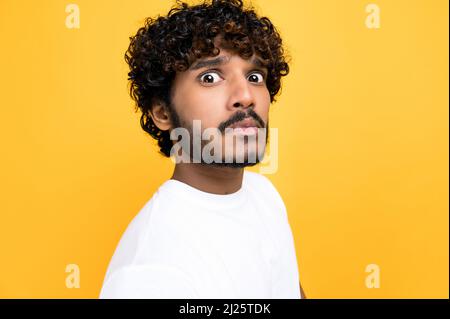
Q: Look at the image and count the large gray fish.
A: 0